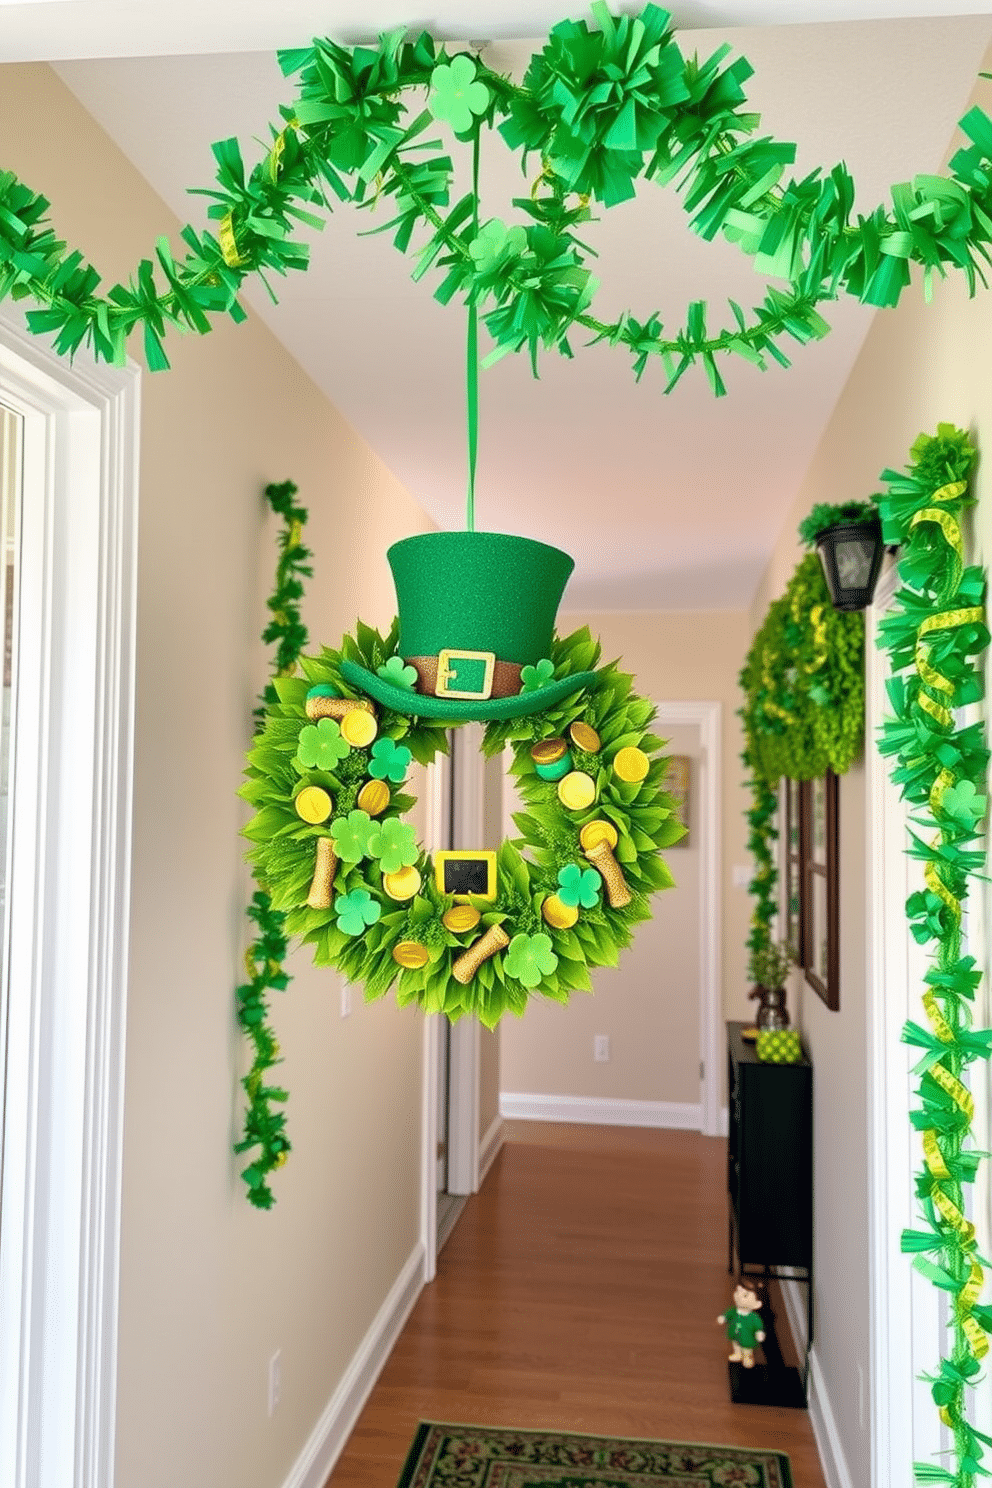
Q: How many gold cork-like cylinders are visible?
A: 4